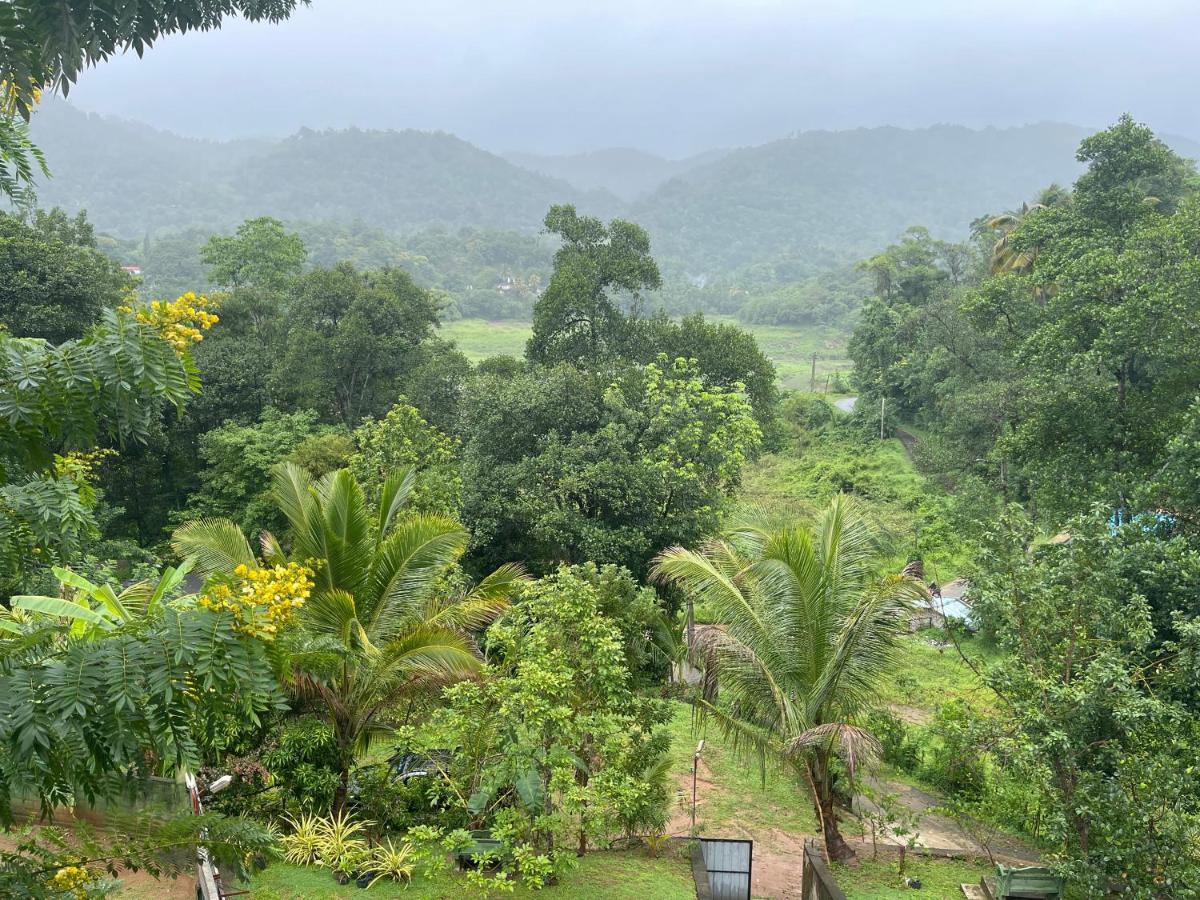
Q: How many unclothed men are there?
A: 0